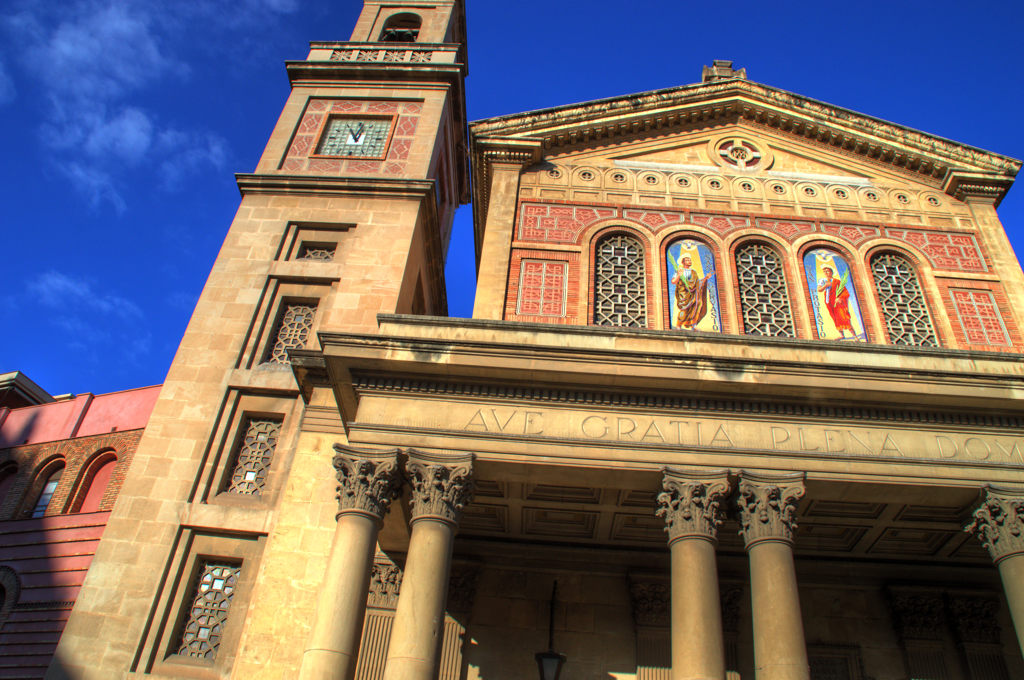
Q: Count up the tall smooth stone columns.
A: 5